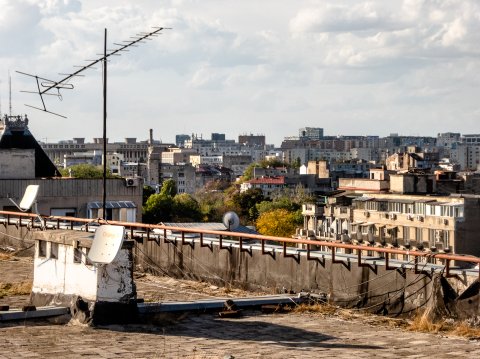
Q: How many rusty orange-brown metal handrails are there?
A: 1